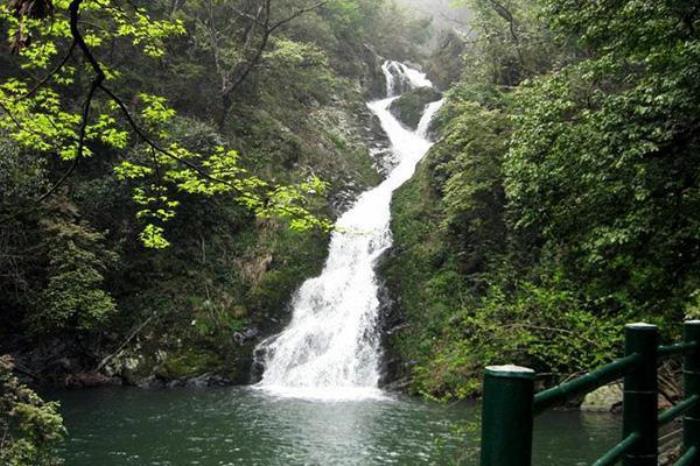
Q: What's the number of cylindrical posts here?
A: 3